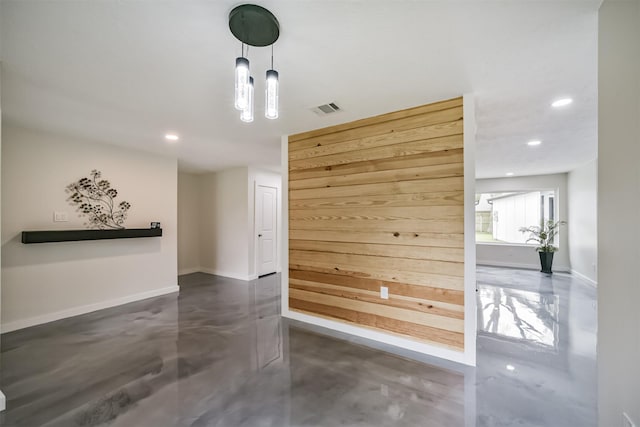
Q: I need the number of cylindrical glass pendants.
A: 3